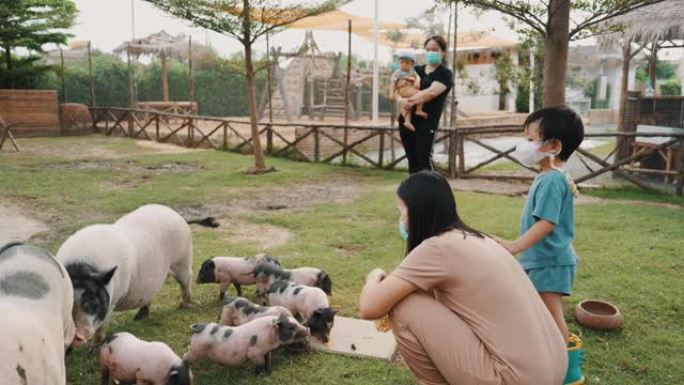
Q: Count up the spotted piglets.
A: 6